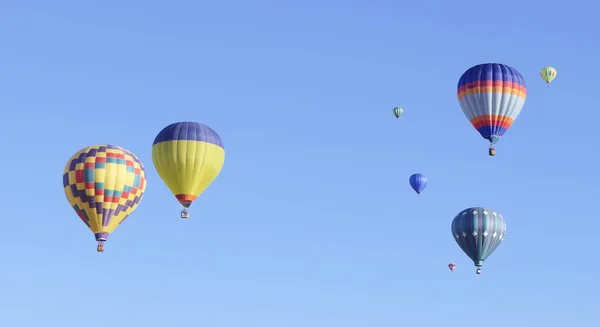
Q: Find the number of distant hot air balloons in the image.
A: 4